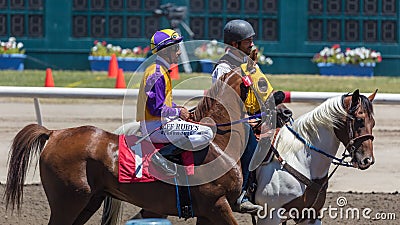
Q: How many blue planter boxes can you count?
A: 4